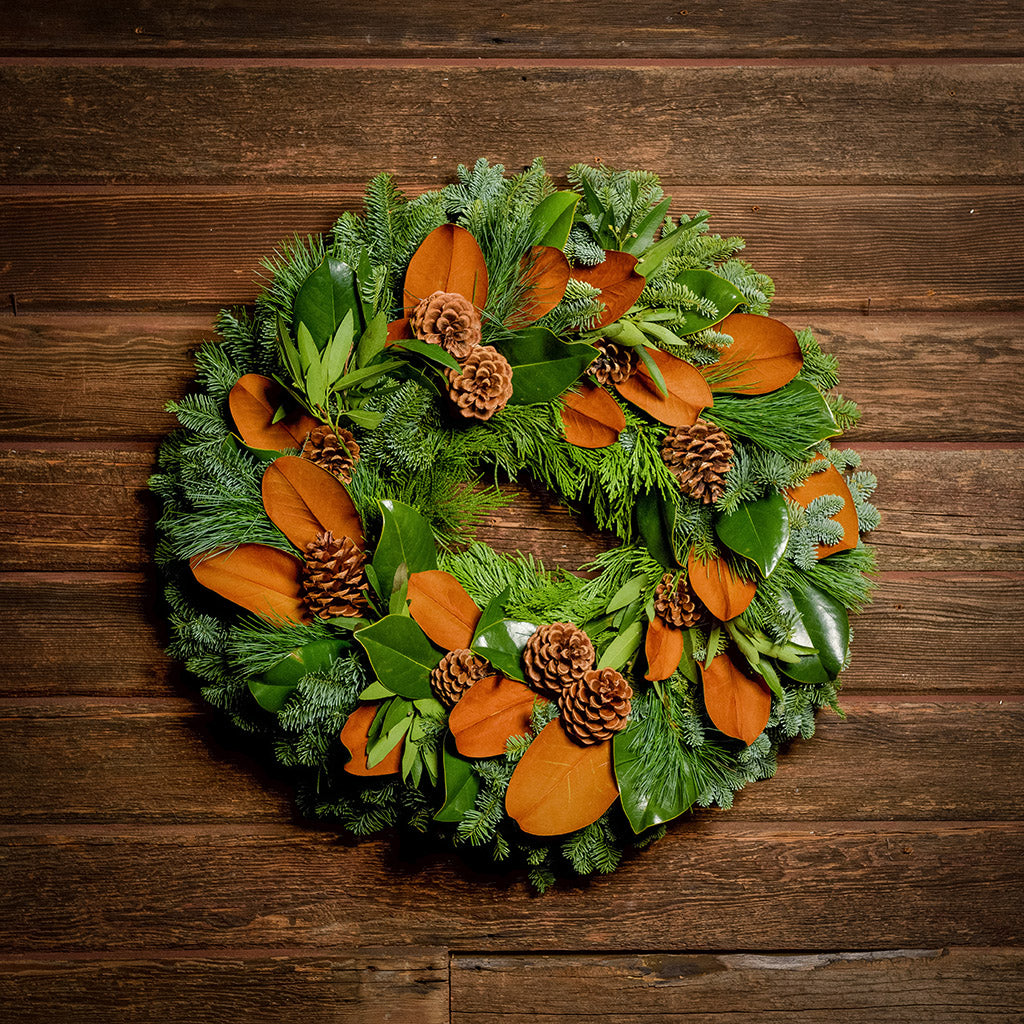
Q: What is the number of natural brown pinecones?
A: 10